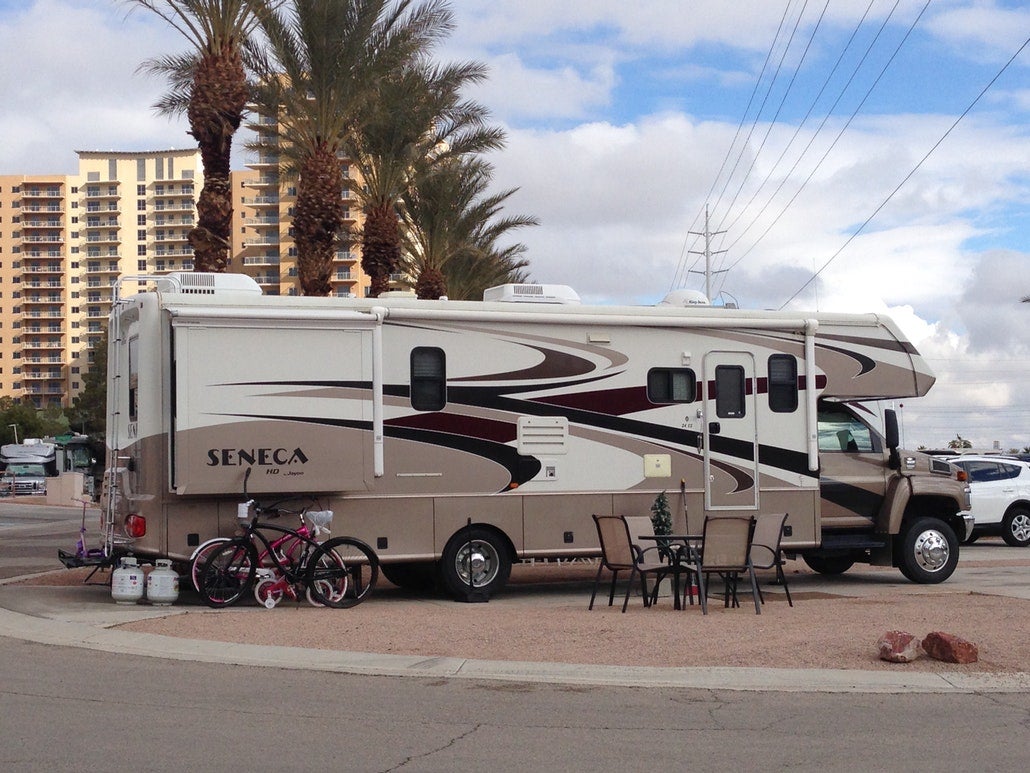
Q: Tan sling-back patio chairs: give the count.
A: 4